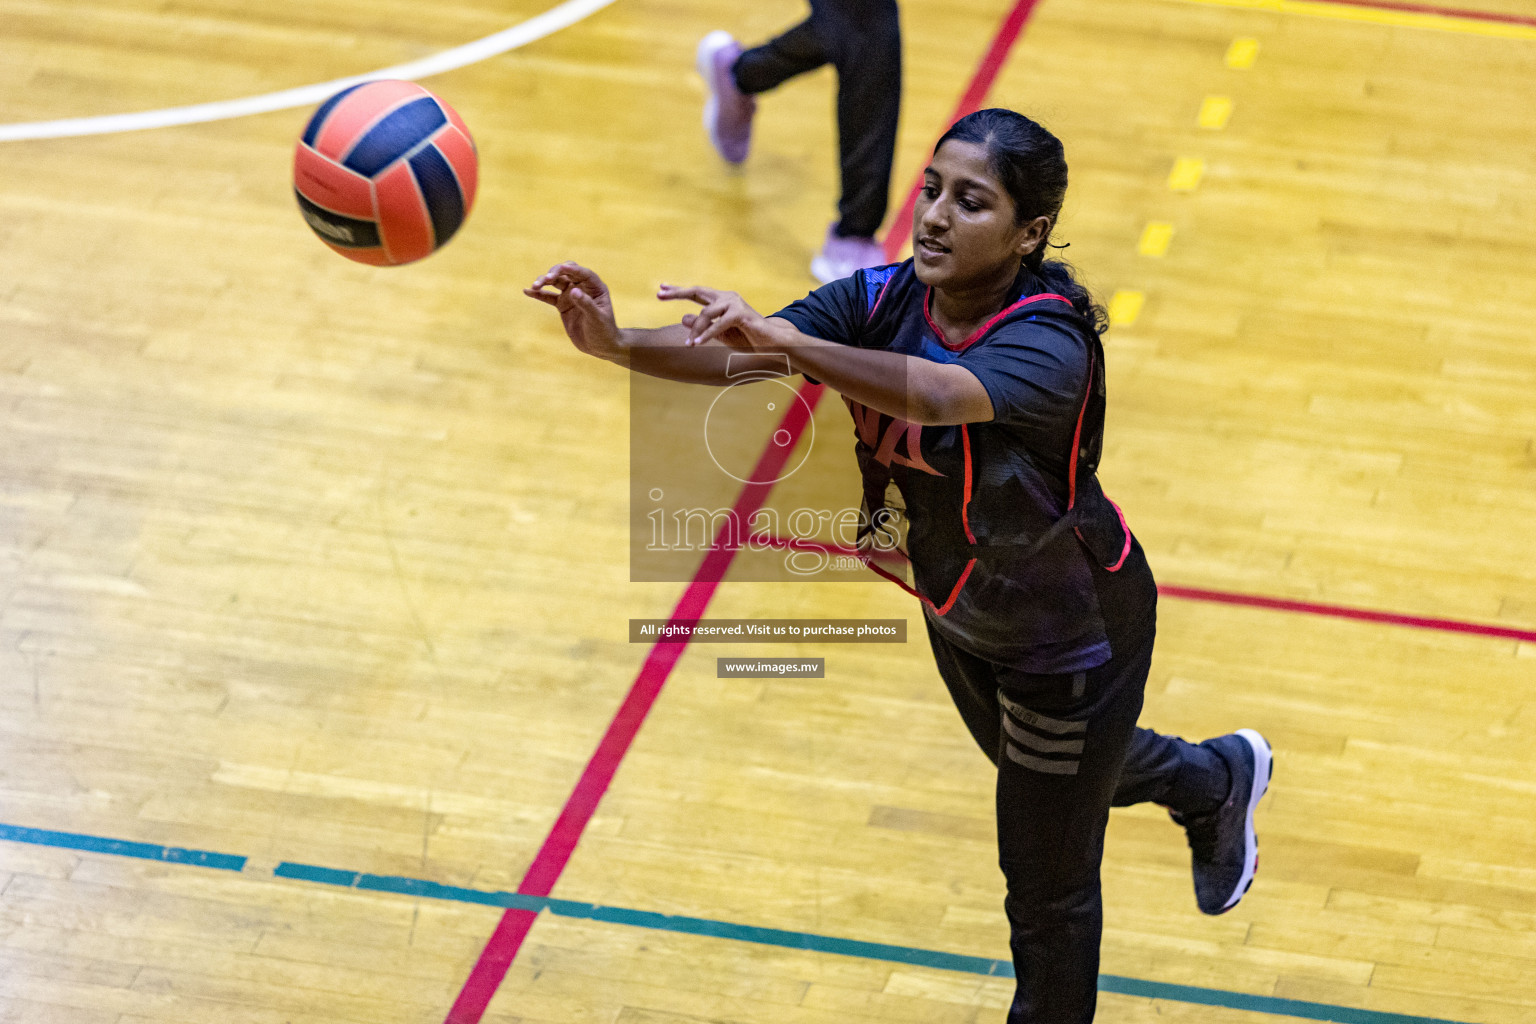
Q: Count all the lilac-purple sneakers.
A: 2